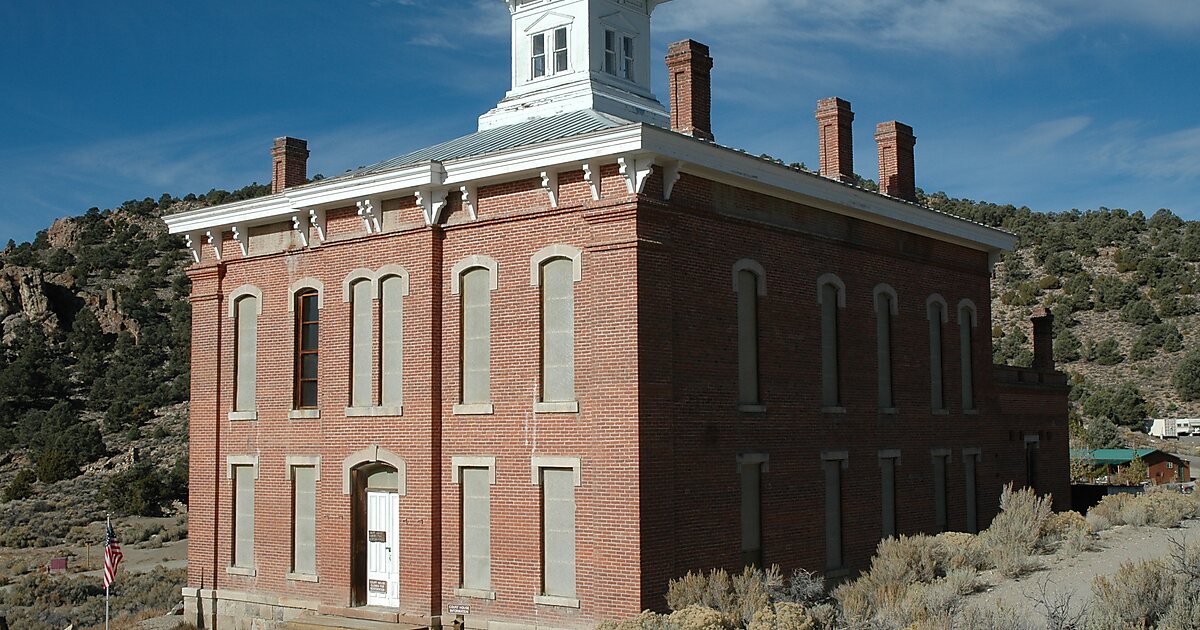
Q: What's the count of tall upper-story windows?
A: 11